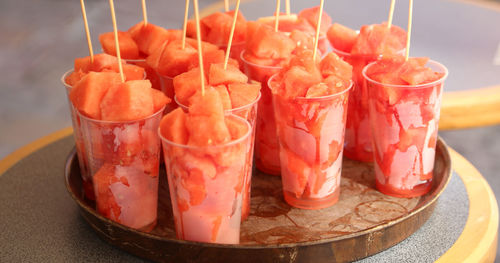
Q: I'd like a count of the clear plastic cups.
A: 12